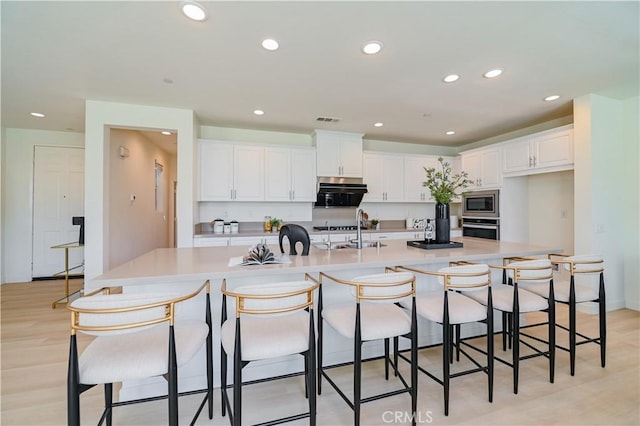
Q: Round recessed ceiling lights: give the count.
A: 11